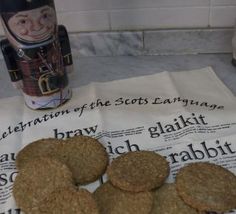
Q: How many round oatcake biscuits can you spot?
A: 8